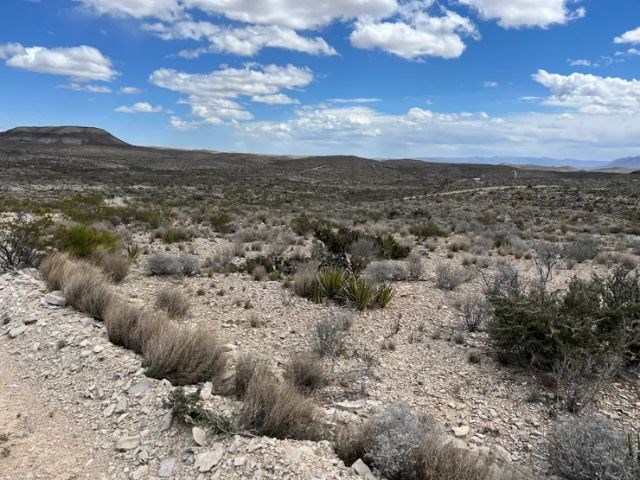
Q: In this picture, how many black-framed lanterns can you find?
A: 0